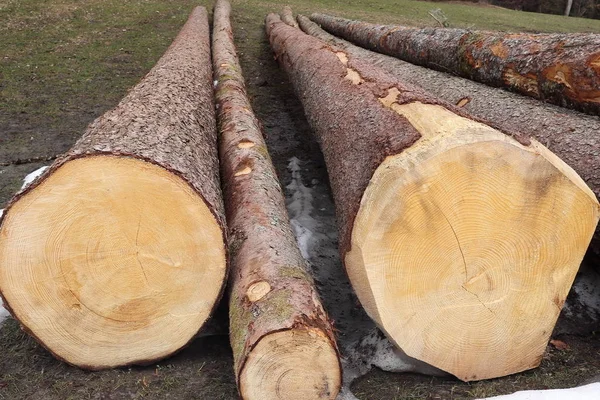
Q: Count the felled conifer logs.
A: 6